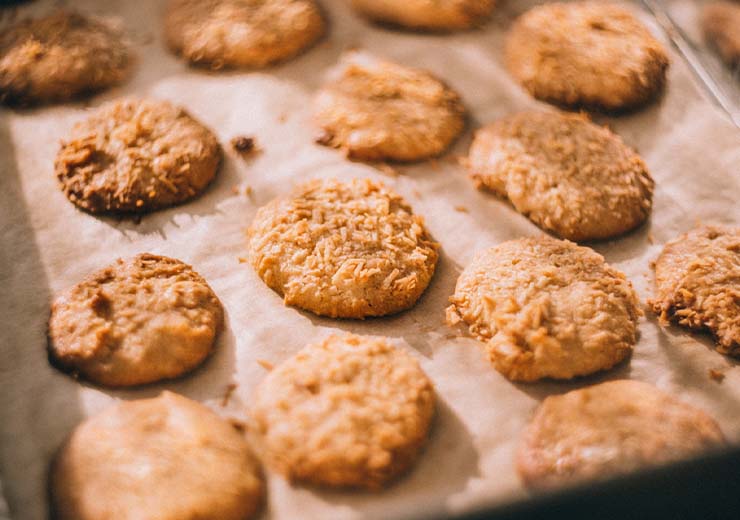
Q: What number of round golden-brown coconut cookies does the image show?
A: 15